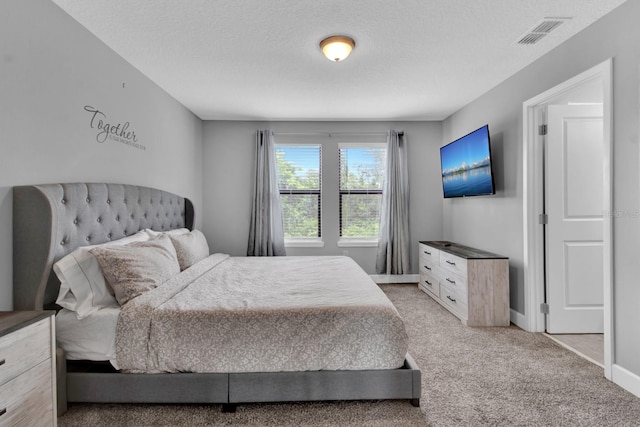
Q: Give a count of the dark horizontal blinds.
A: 2